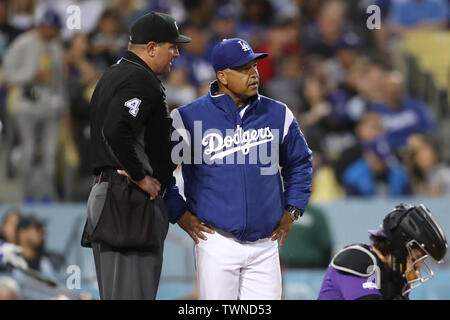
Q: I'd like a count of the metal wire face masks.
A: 1